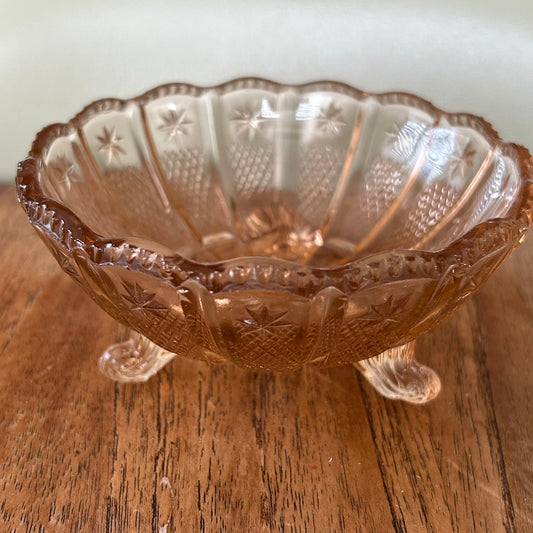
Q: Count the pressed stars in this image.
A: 12